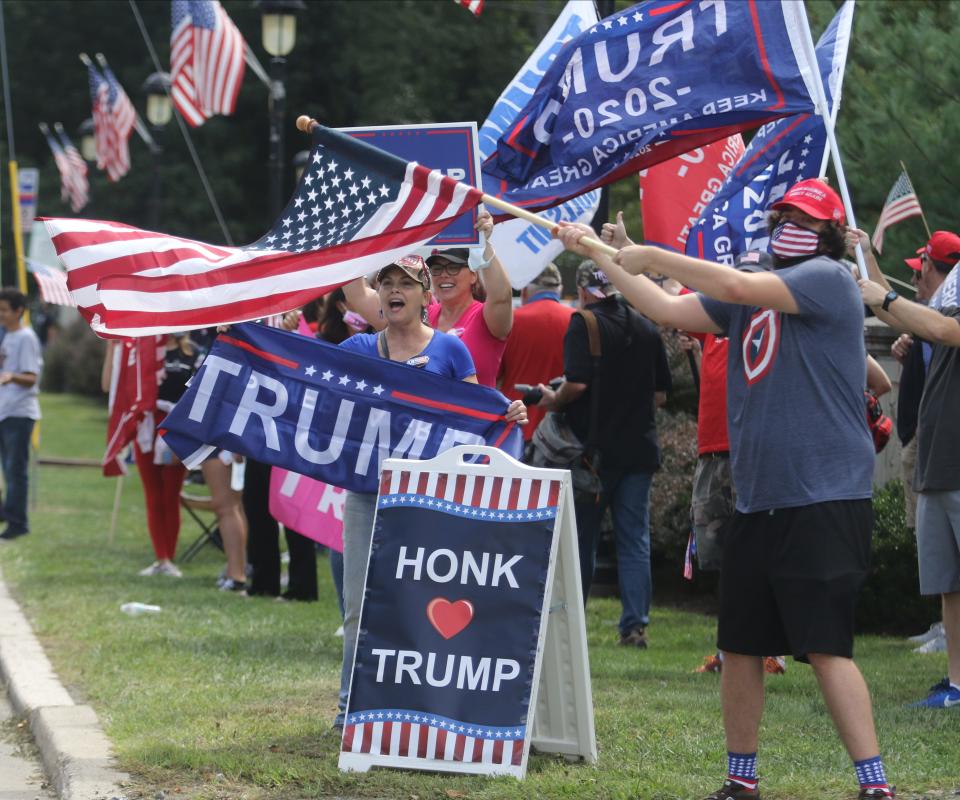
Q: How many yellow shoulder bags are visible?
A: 0